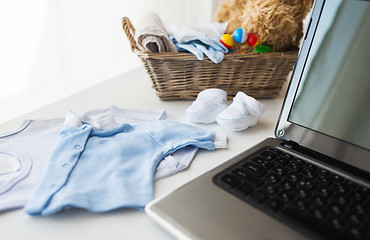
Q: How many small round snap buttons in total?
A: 3